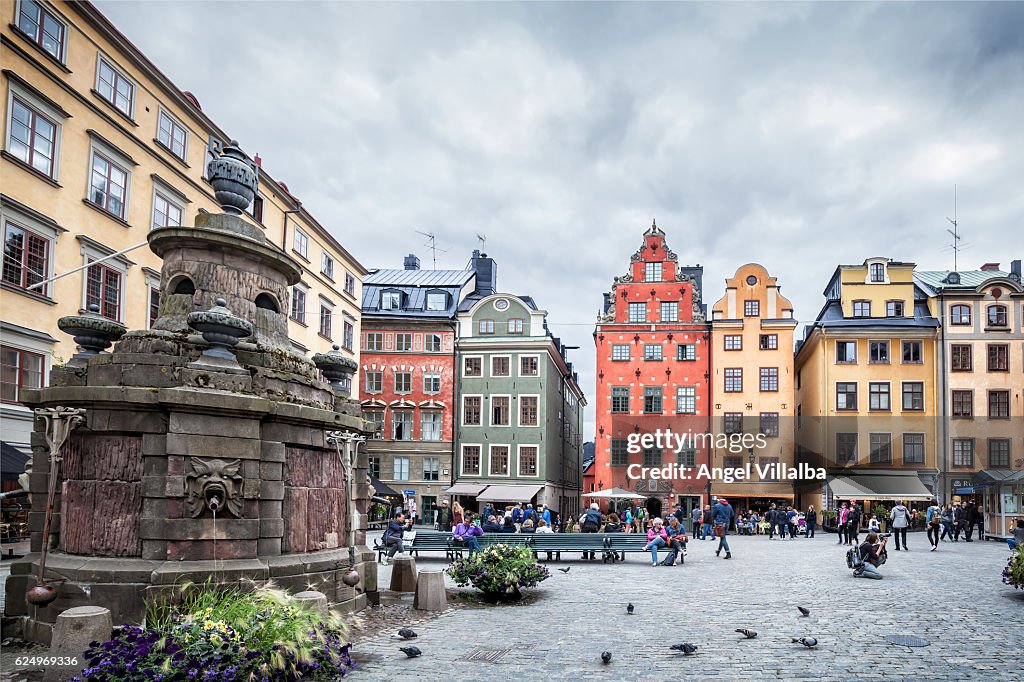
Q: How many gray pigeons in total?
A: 9